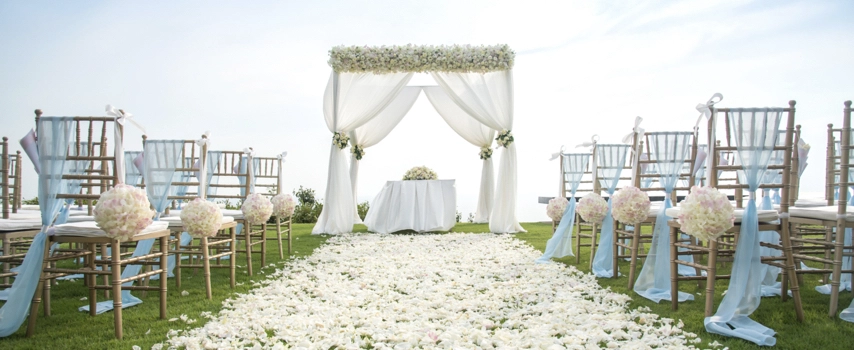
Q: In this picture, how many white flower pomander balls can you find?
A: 8